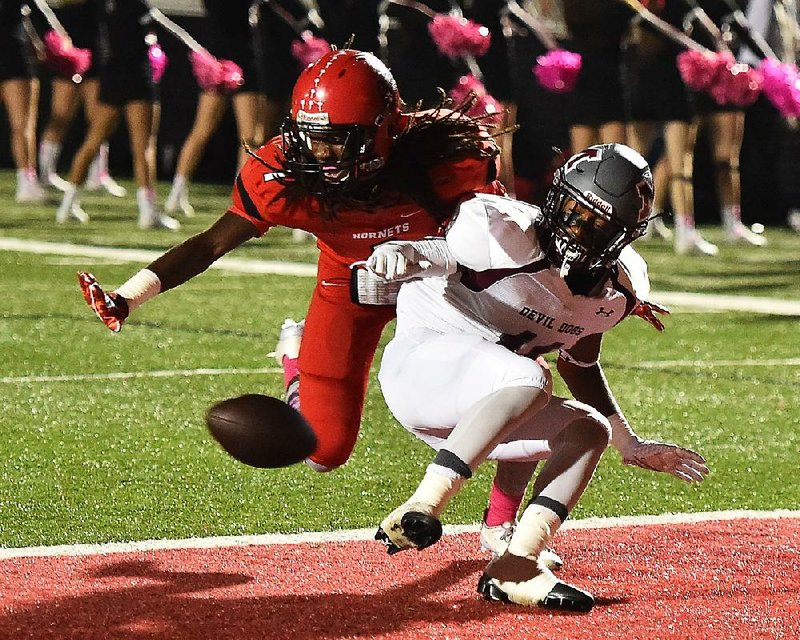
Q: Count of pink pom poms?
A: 10